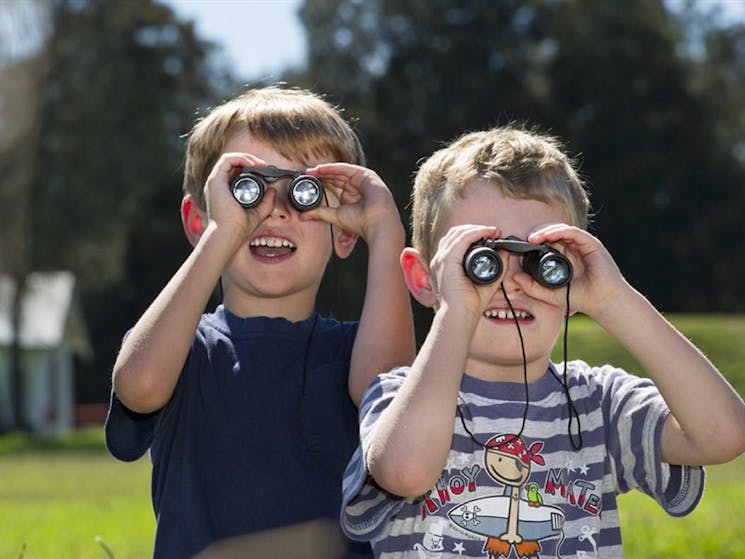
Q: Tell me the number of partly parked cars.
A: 0